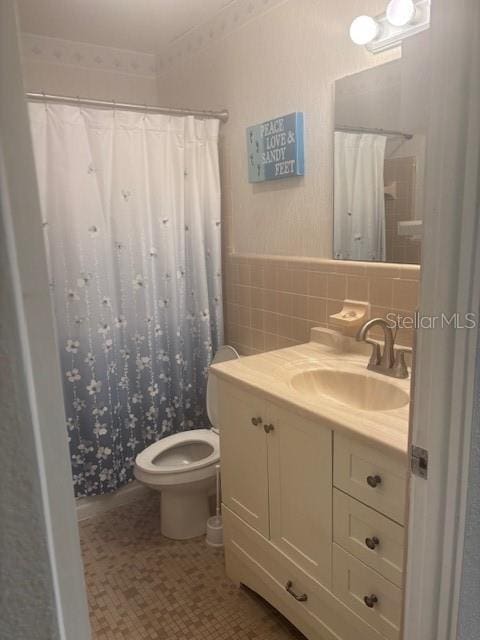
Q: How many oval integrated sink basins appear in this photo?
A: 1